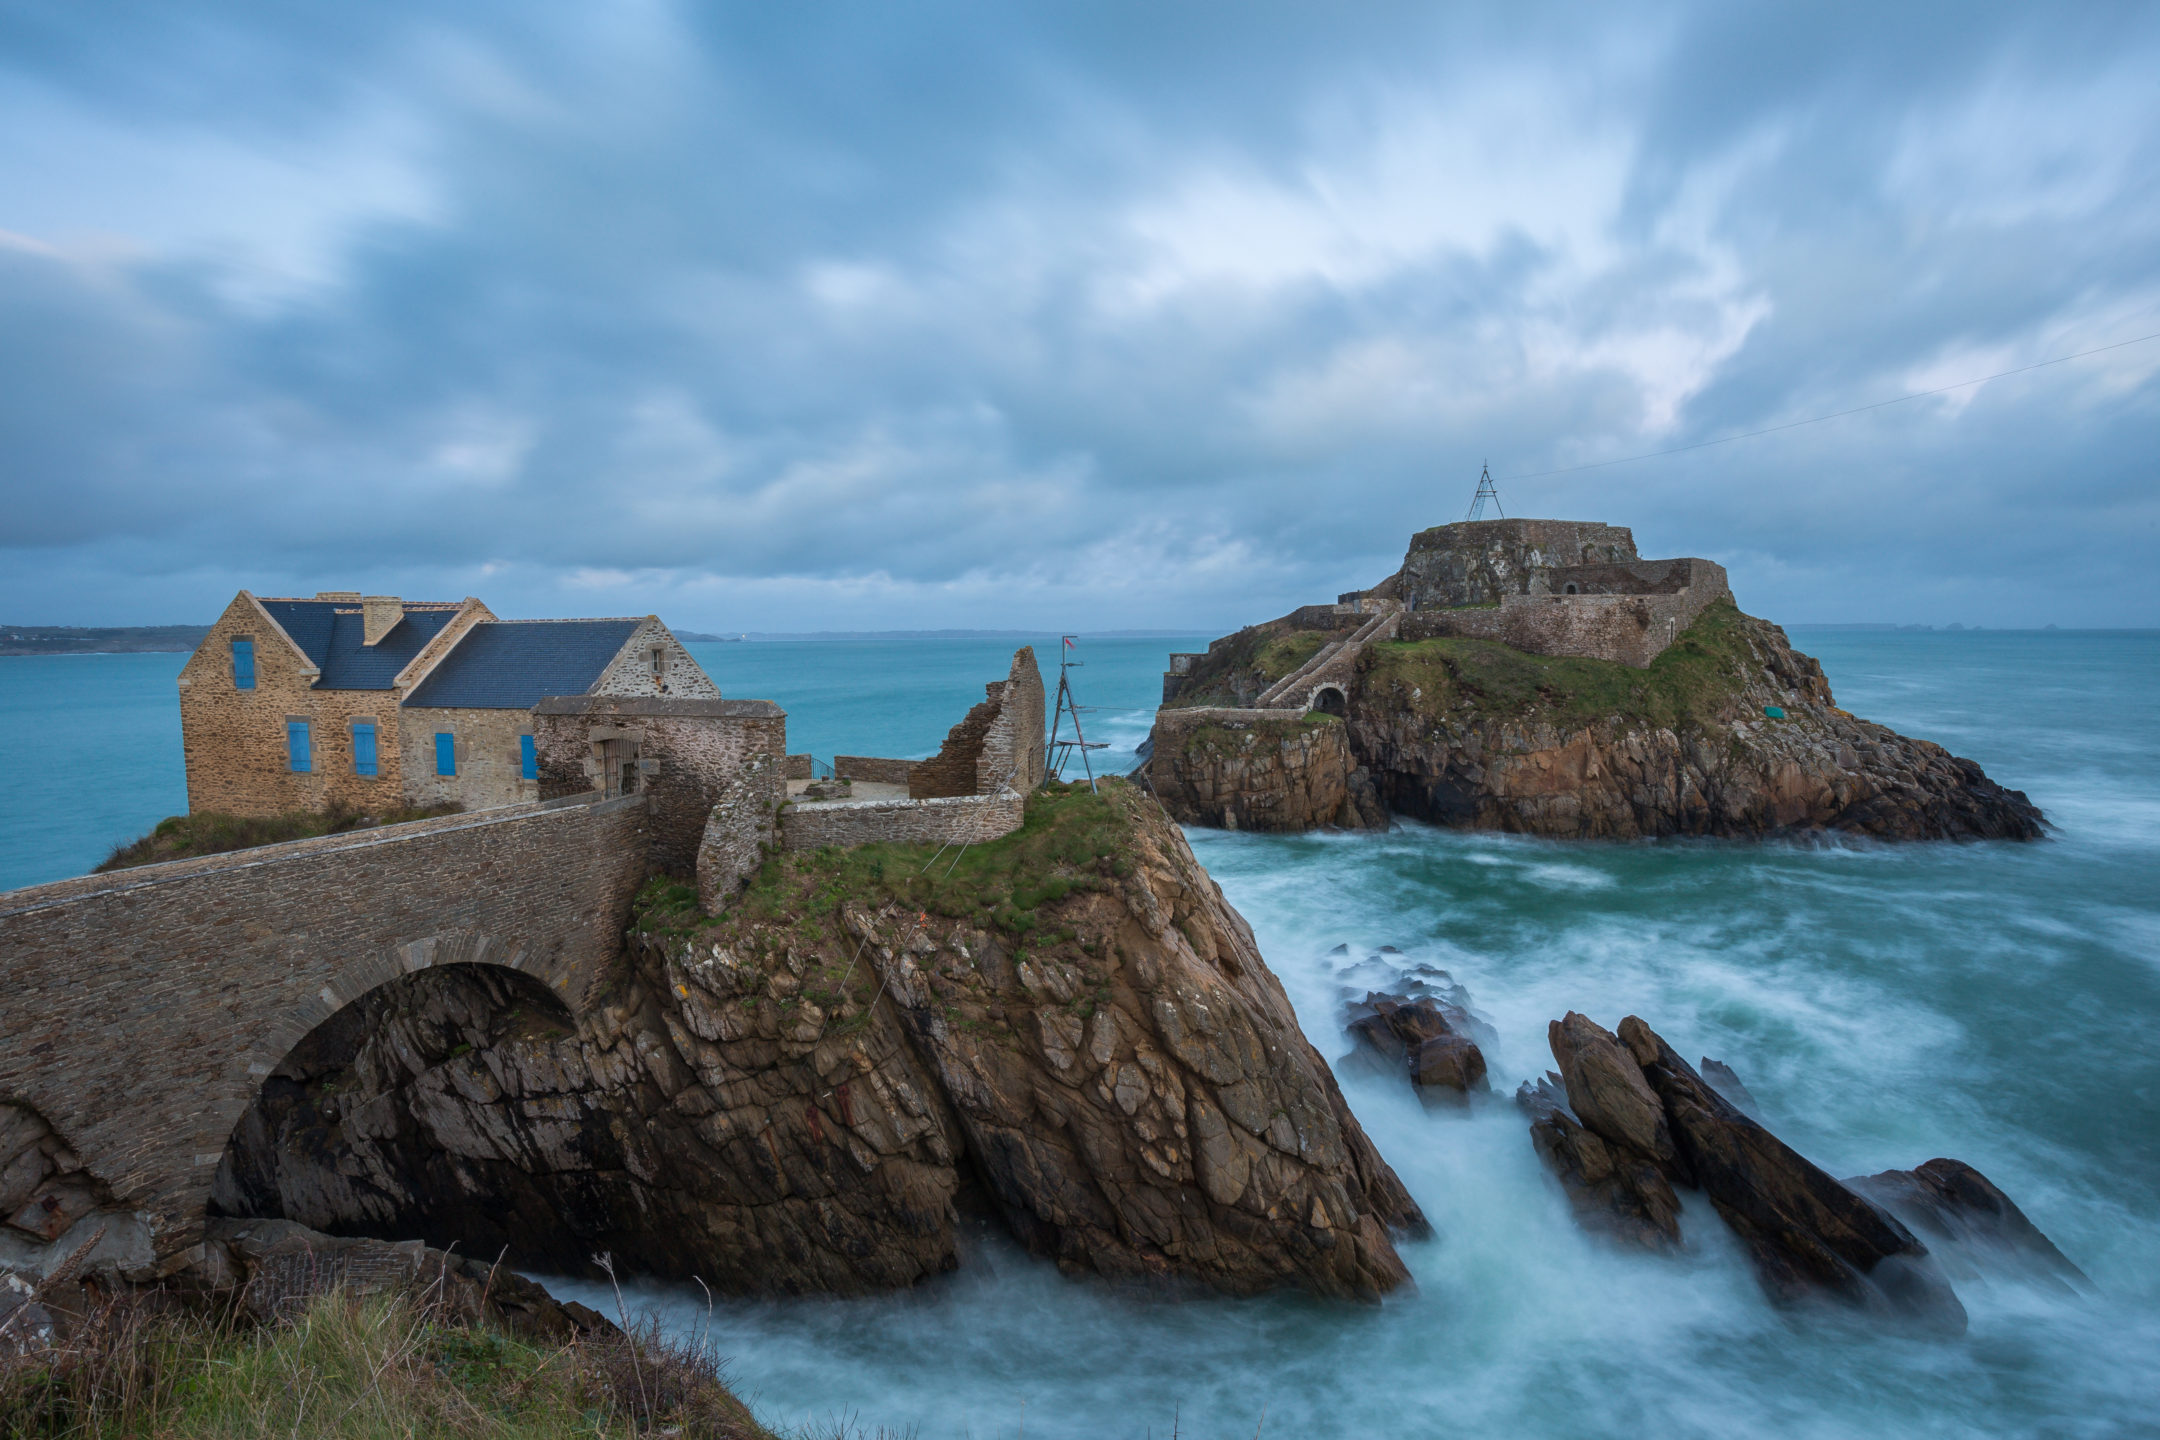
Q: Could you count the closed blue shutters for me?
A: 5